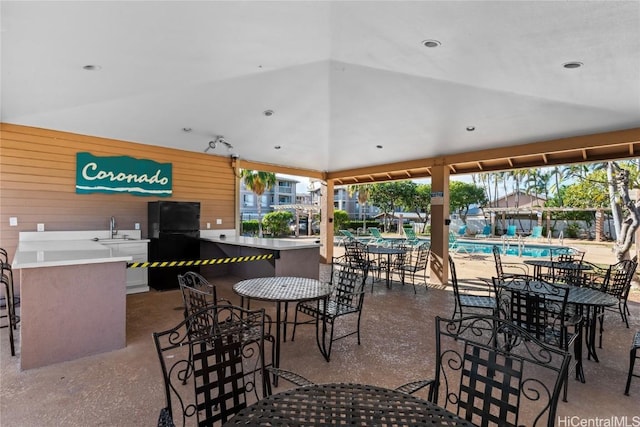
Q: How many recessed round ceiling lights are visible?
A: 8